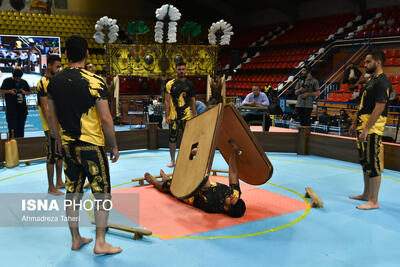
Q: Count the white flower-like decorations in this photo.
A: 3